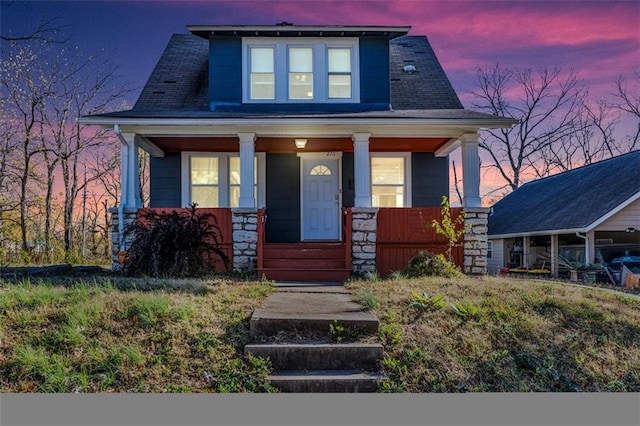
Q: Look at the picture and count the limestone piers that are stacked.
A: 4